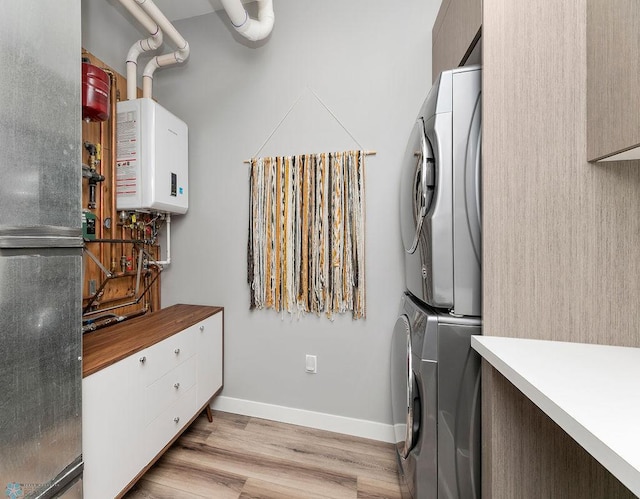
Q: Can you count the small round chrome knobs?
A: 5